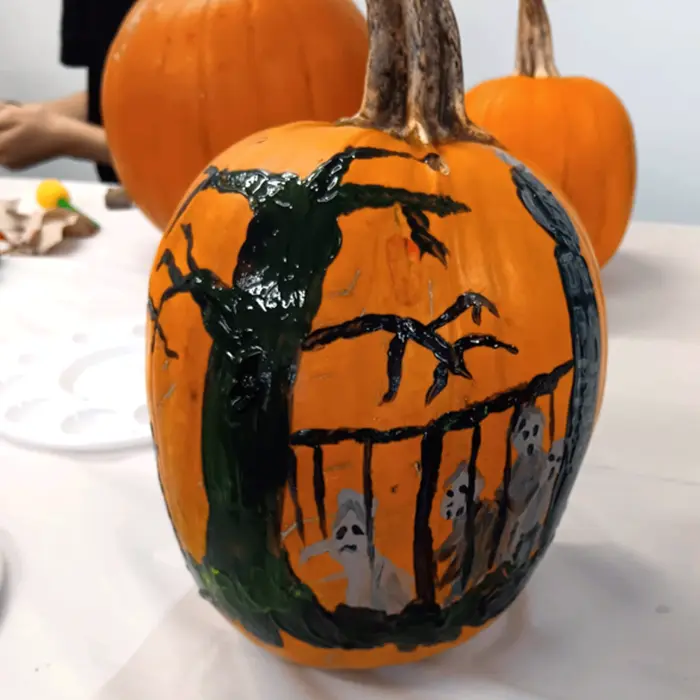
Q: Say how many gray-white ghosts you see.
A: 4